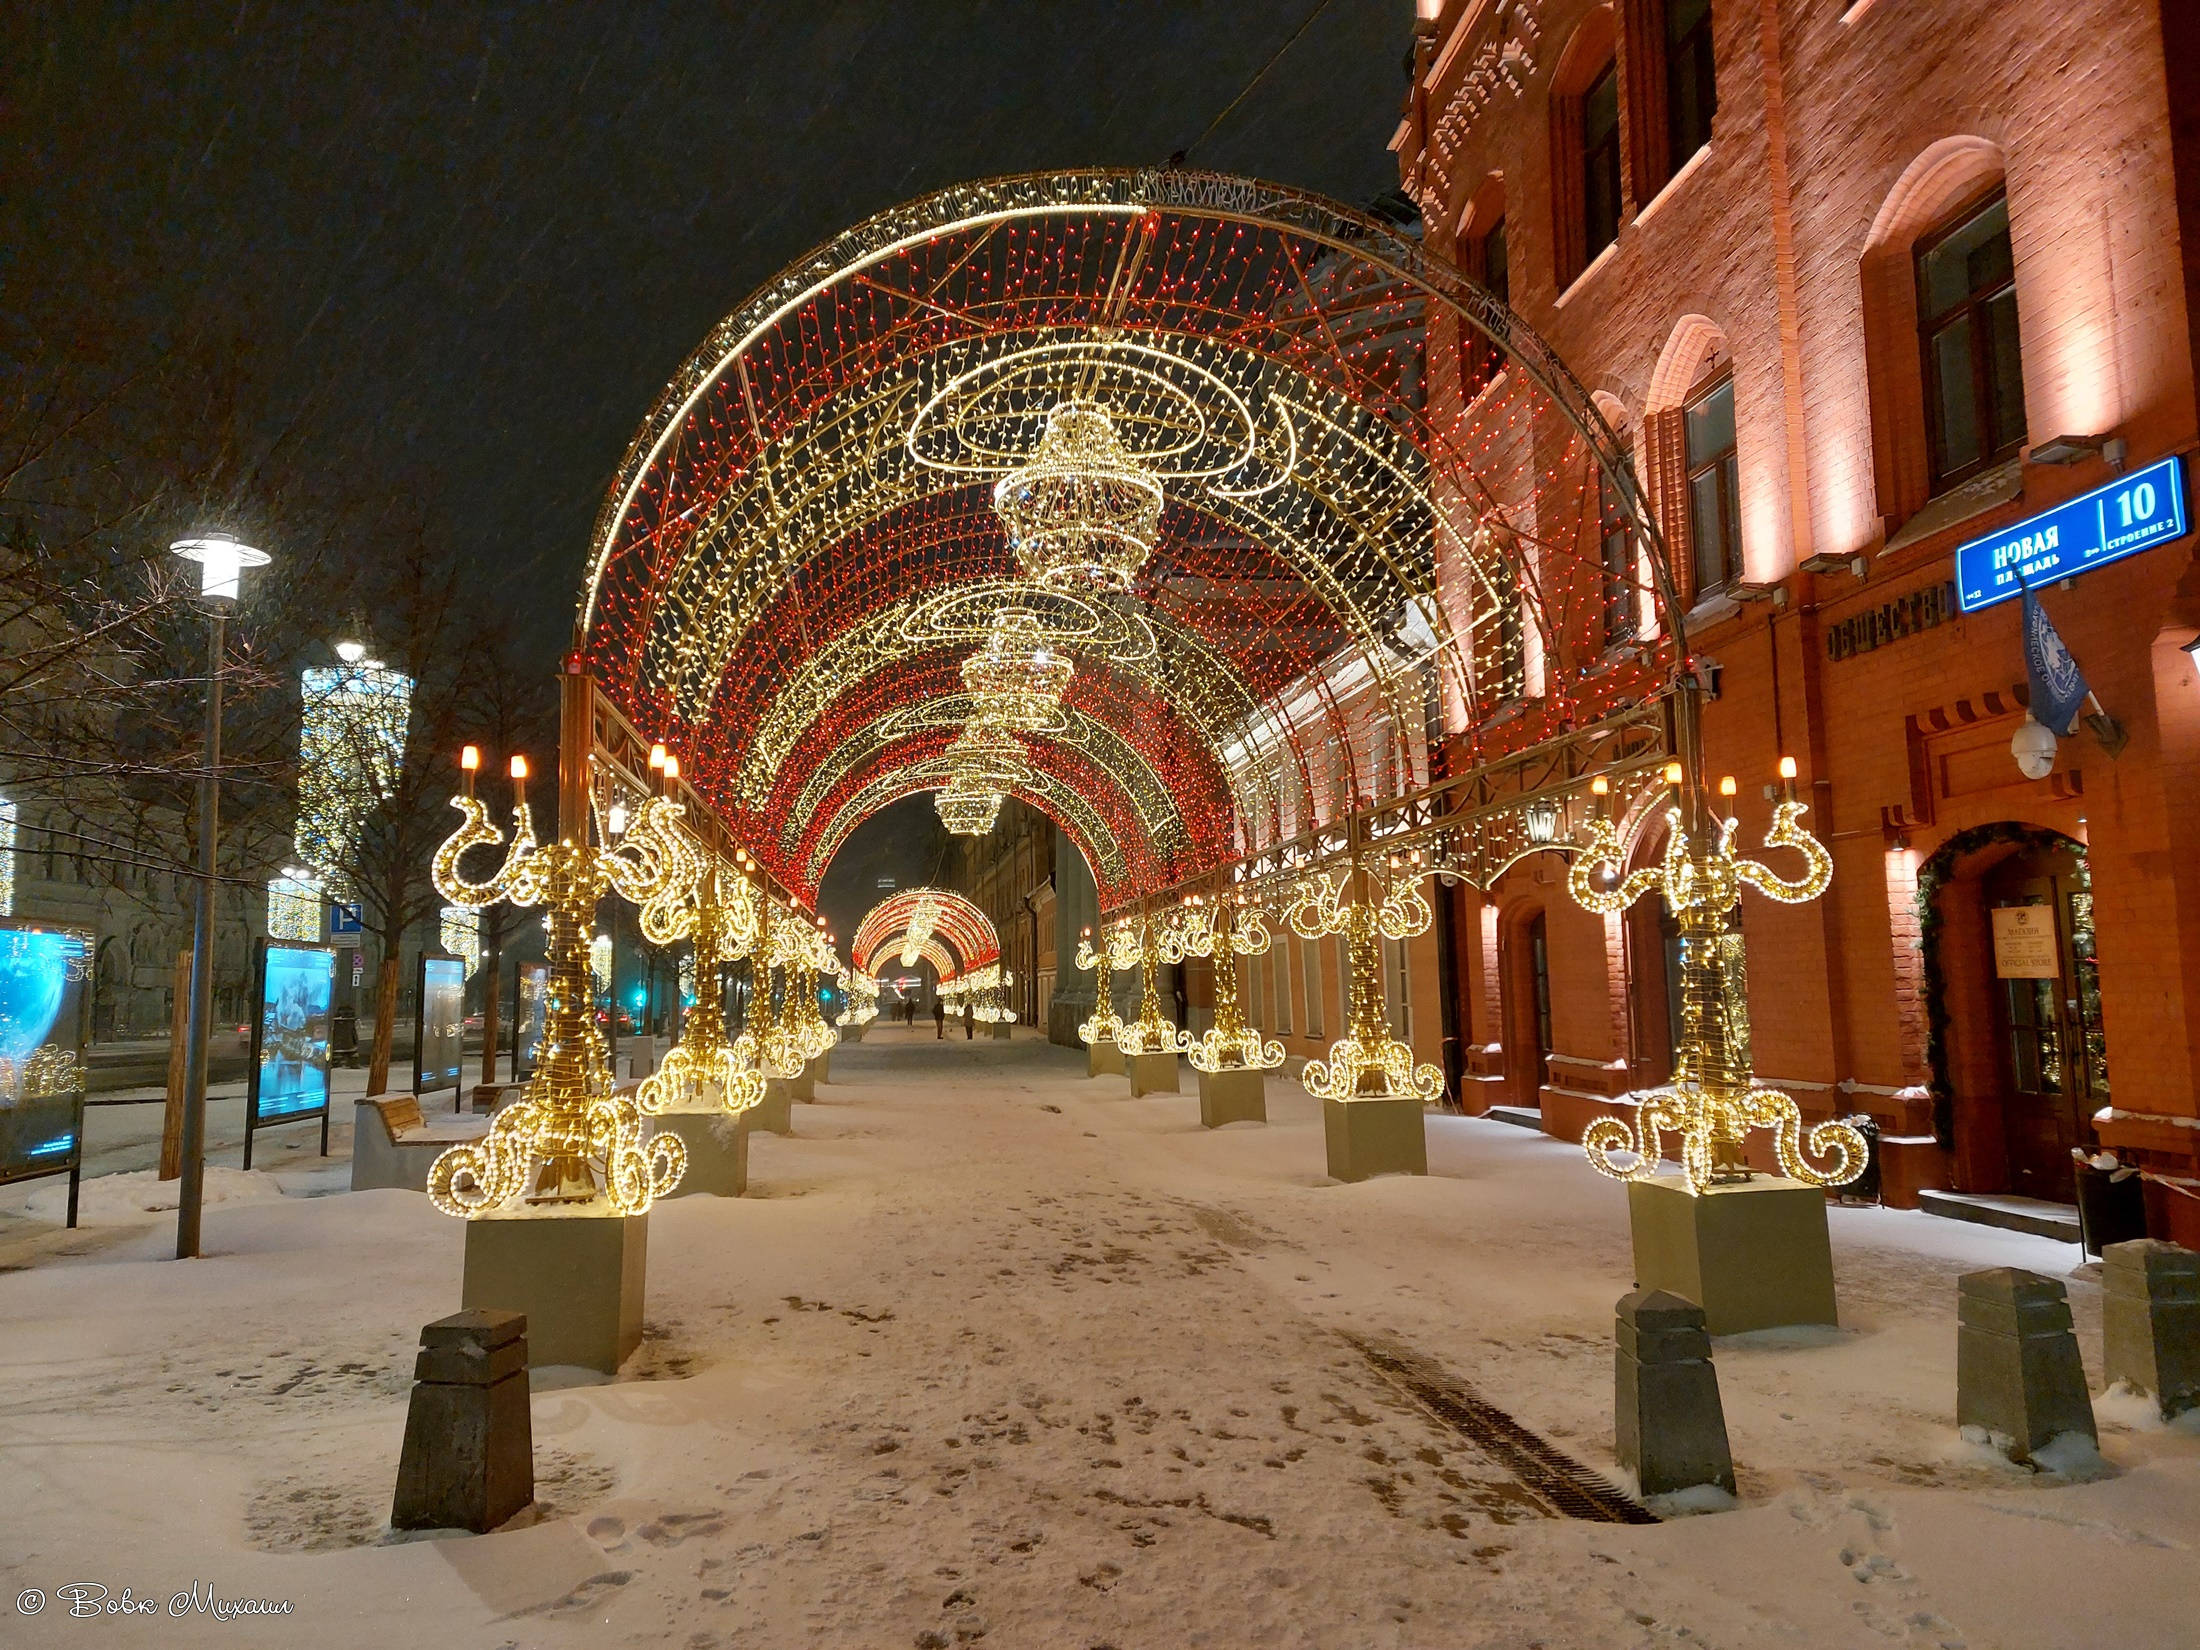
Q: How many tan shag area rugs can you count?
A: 0